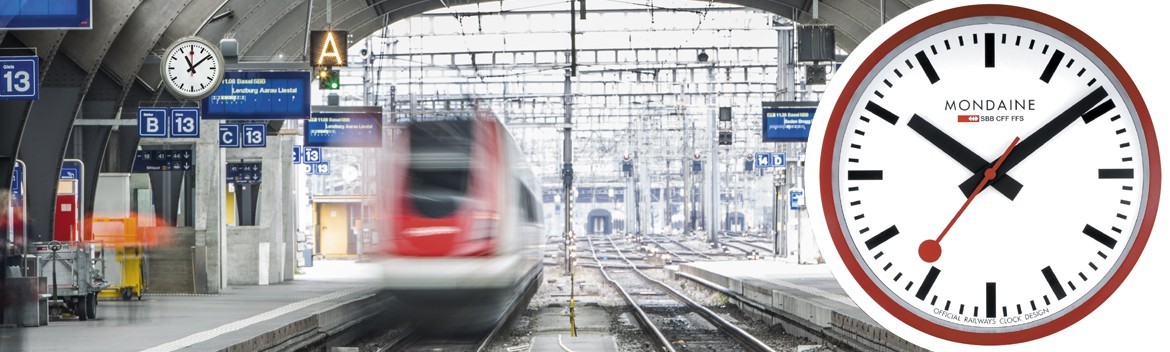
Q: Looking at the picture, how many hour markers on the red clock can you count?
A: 12